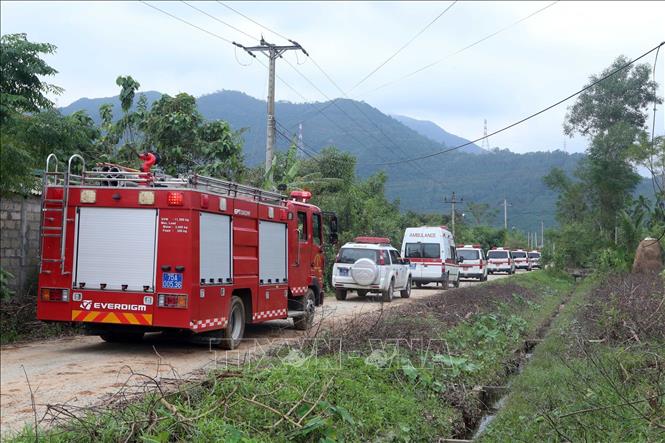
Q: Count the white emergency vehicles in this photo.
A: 6